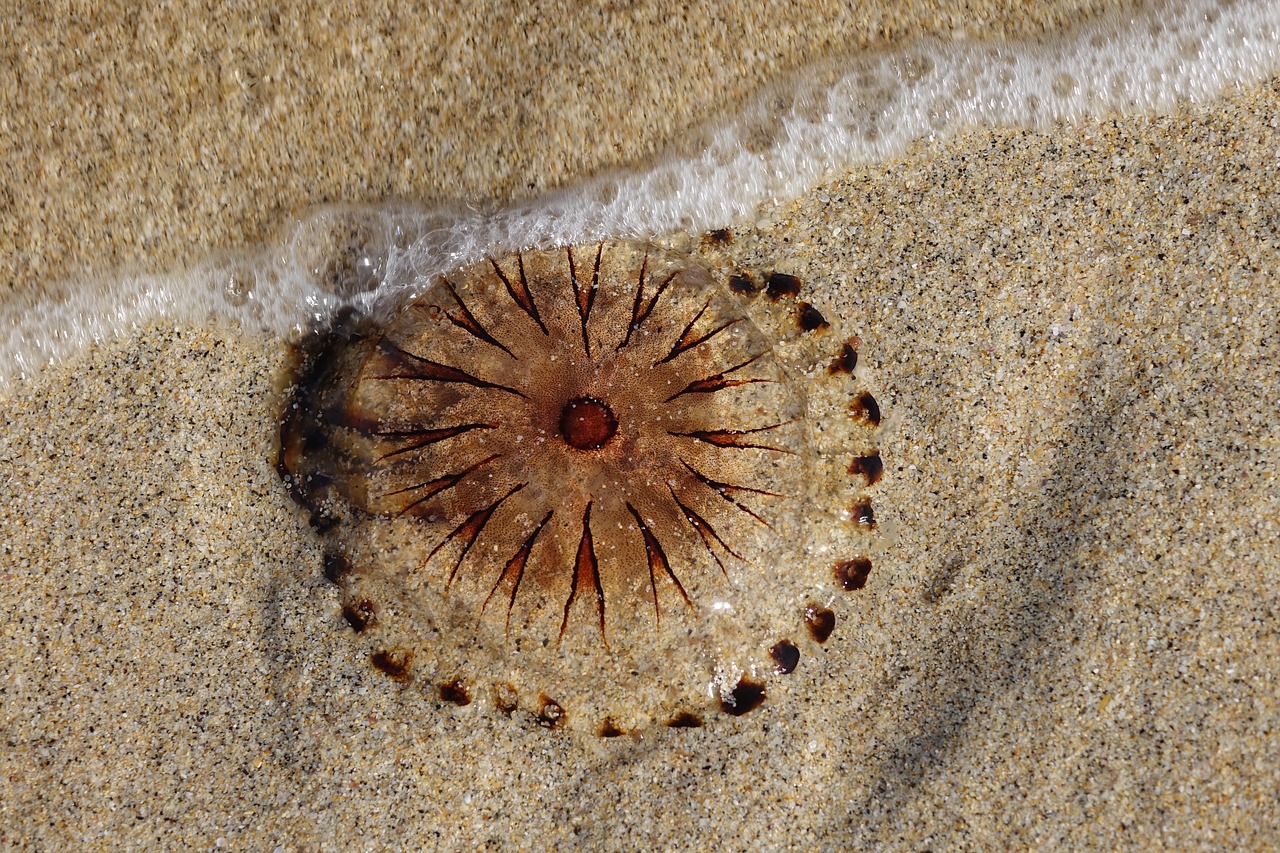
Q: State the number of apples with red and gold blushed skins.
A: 0